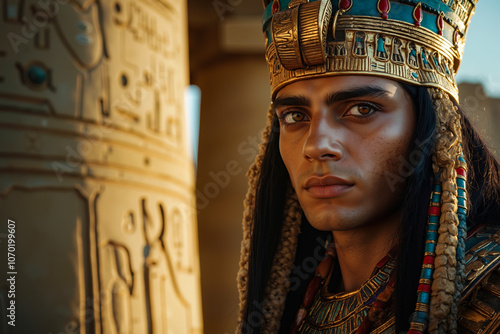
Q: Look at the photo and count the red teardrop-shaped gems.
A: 6